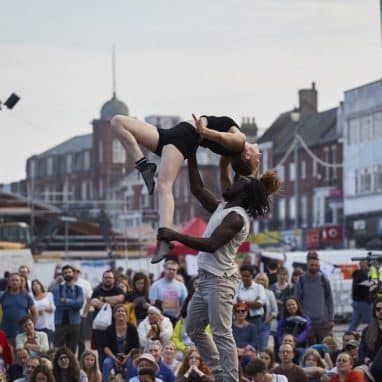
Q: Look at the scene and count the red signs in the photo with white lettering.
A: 1